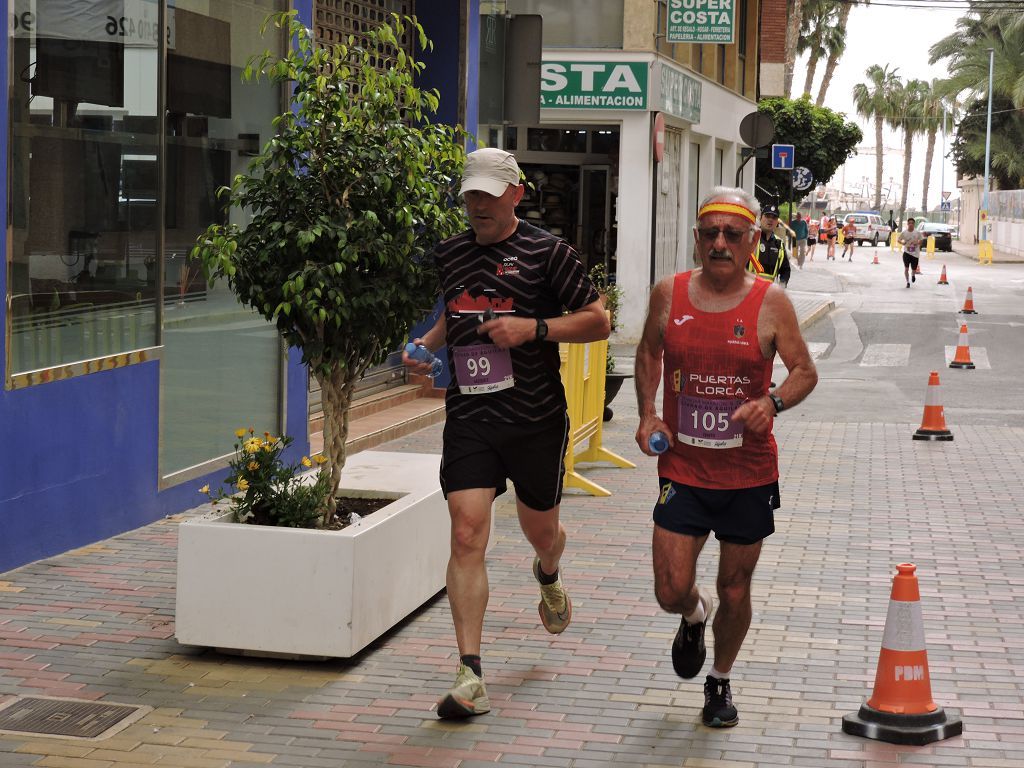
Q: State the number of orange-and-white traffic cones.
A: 7